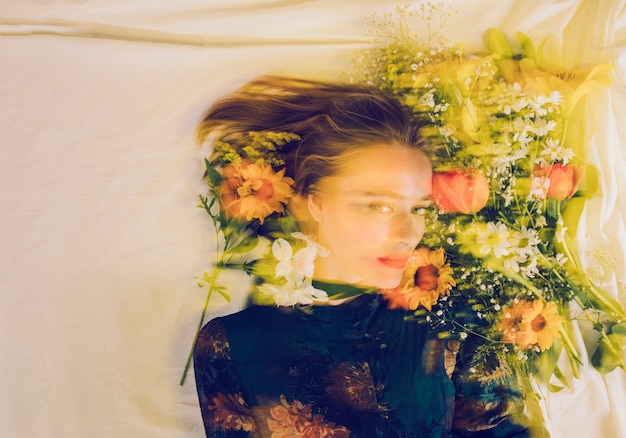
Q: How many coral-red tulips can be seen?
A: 2